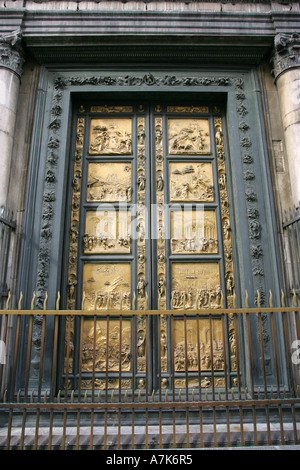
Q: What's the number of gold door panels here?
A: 10